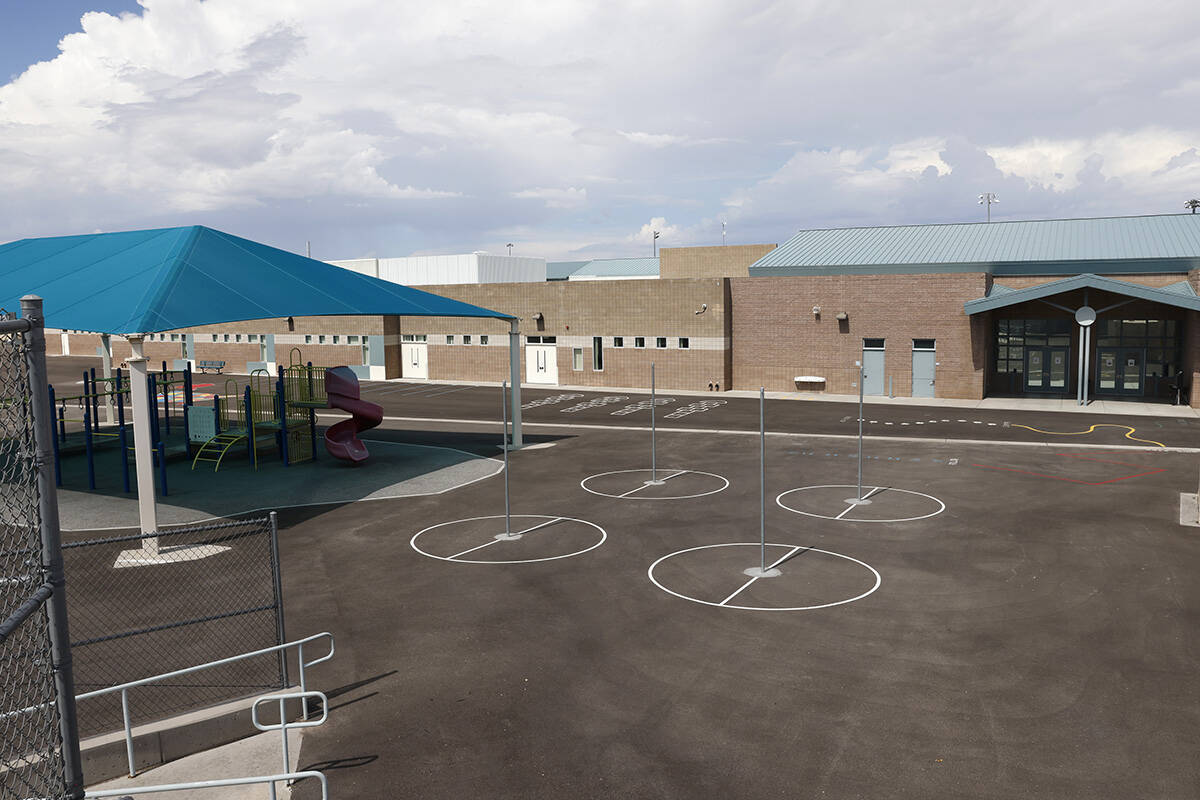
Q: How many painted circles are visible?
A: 4